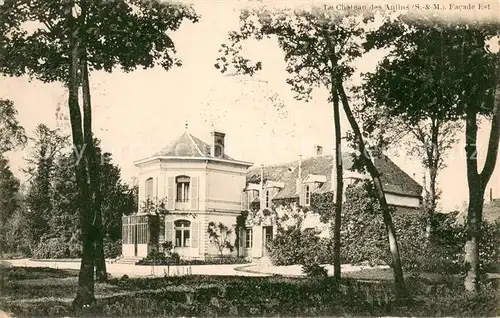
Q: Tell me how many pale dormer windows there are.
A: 4